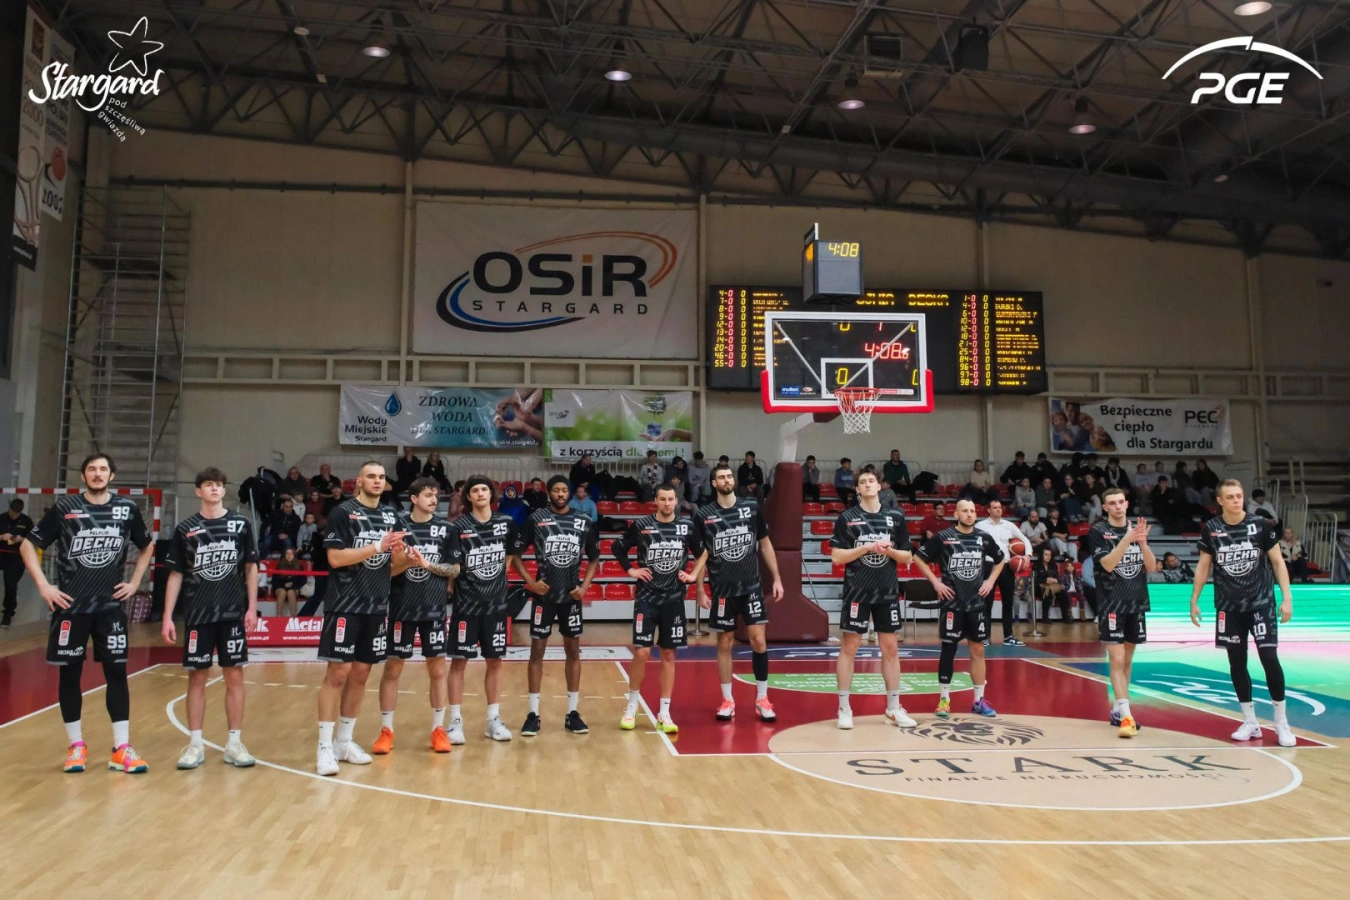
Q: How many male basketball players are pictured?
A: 12